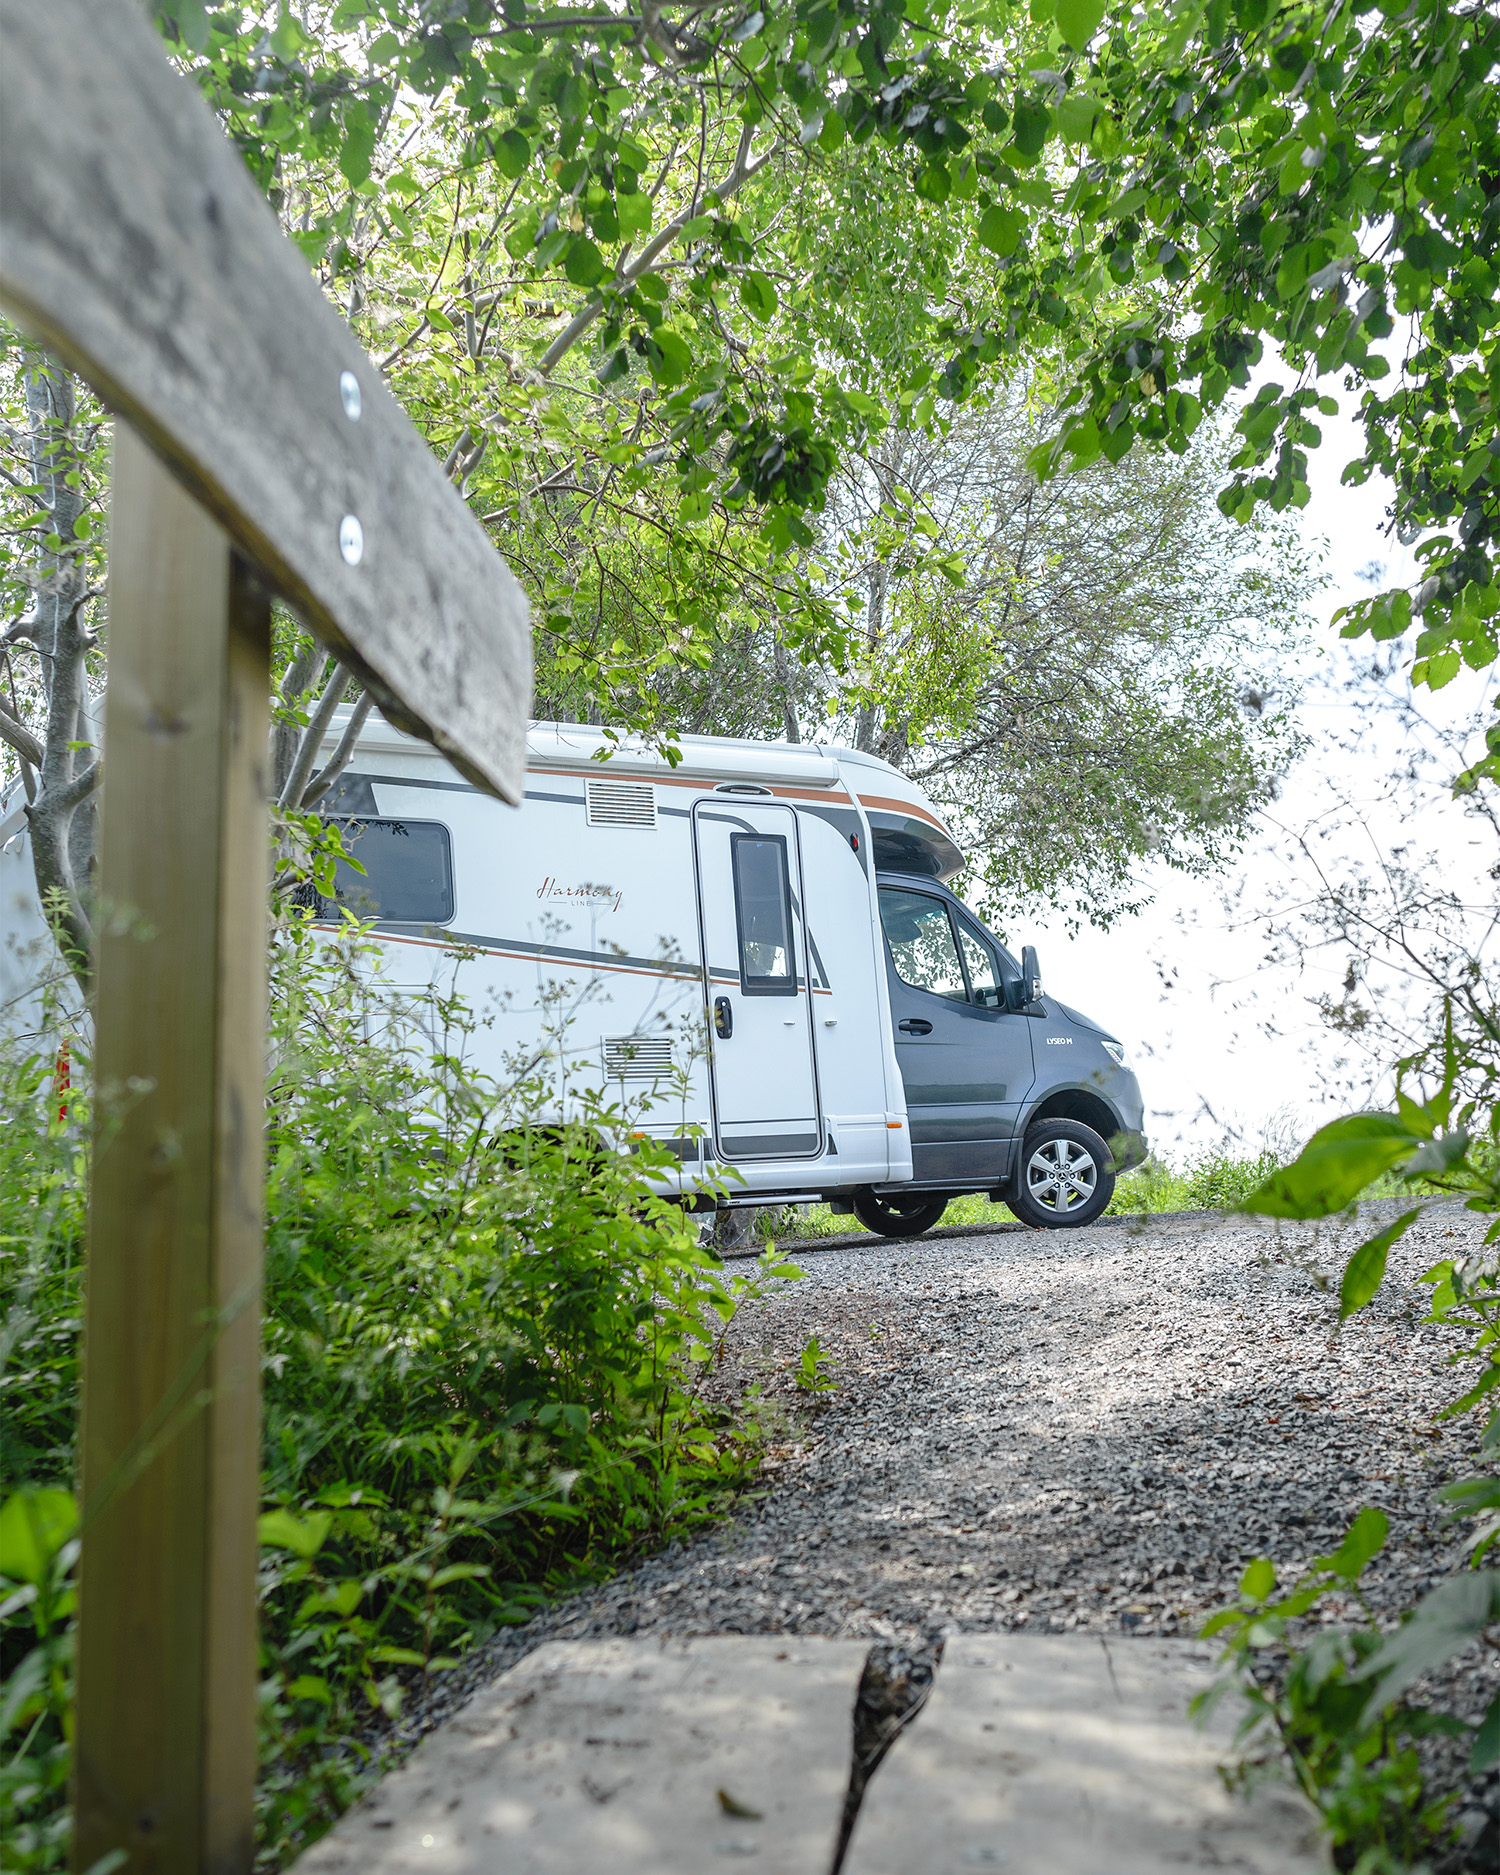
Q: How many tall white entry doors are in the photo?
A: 1